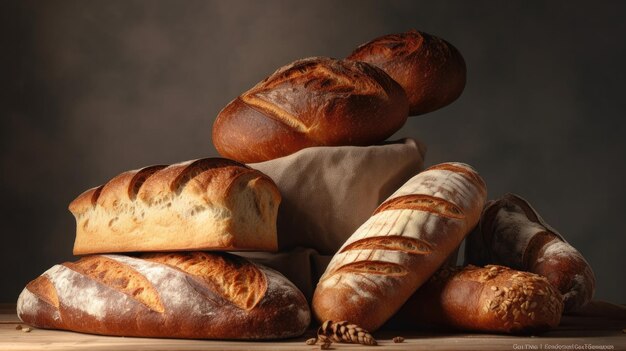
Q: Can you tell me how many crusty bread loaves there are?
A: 7